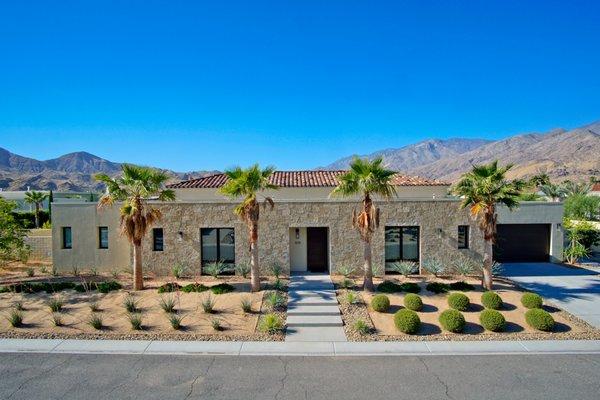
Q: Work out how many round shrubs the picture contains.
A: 9